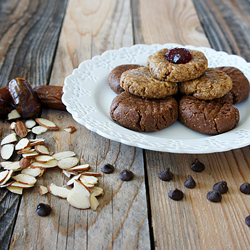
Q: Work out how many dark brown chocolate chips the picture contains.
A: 11